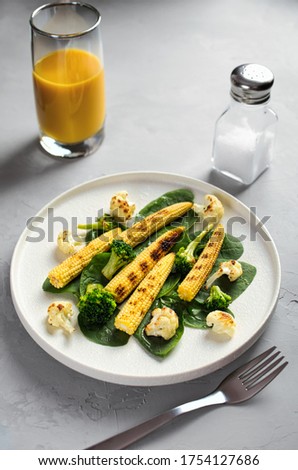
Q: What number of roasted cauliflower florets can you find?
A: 7